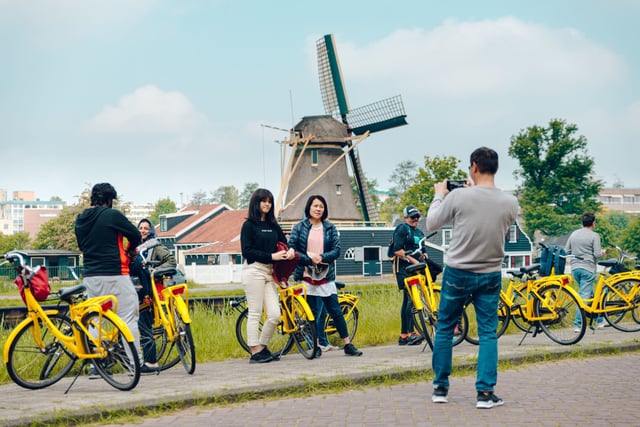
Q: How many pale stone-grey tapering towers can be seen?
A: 1